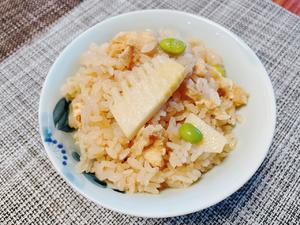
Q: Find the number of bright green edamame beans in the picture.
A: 3